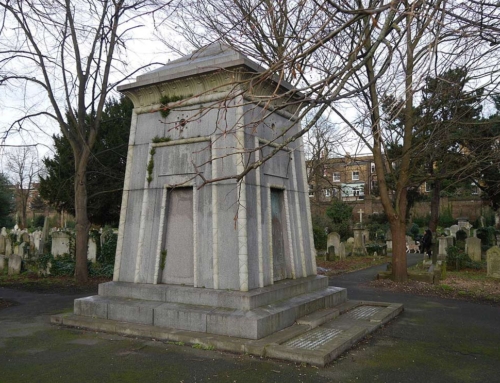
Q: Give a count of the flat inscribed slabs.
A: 2